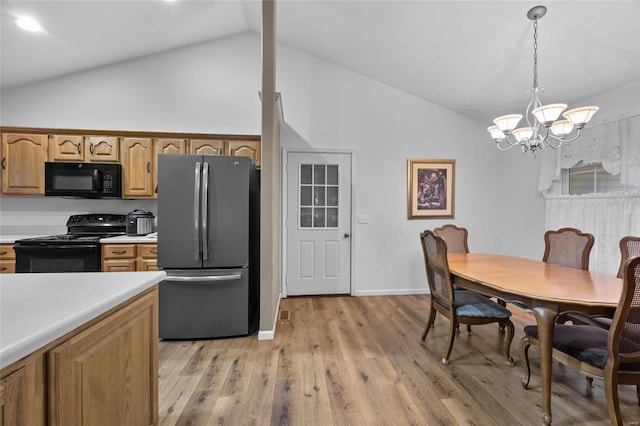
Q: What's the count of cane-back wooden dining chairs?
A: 5